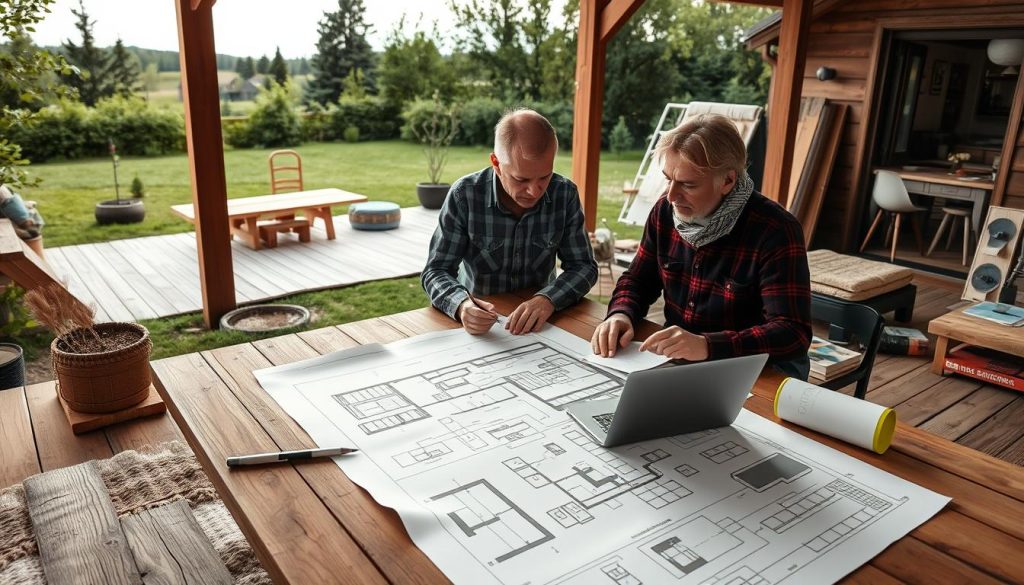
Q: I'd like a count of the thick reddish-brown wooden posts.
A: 3